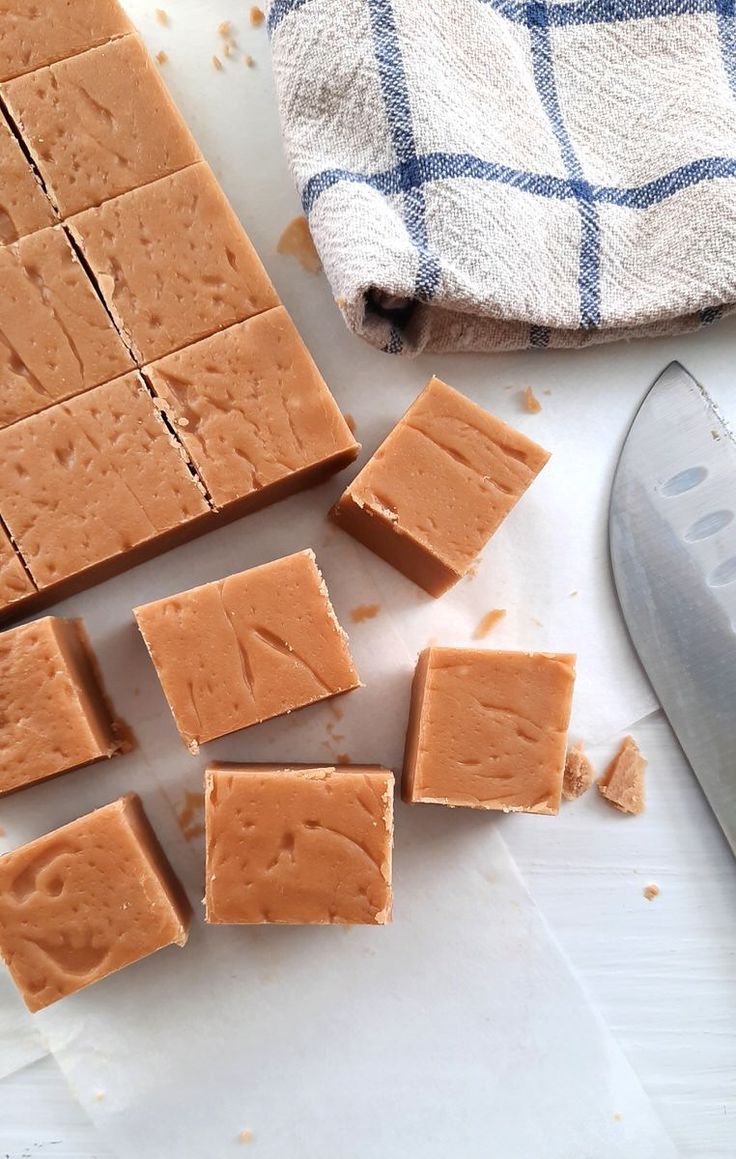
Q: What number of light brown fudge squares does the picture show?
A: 14